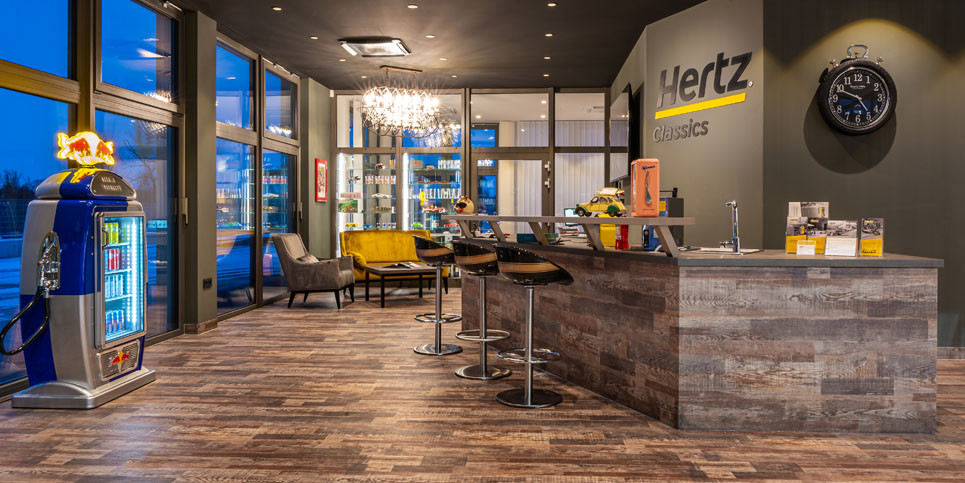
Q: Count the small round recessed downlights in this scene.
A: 12